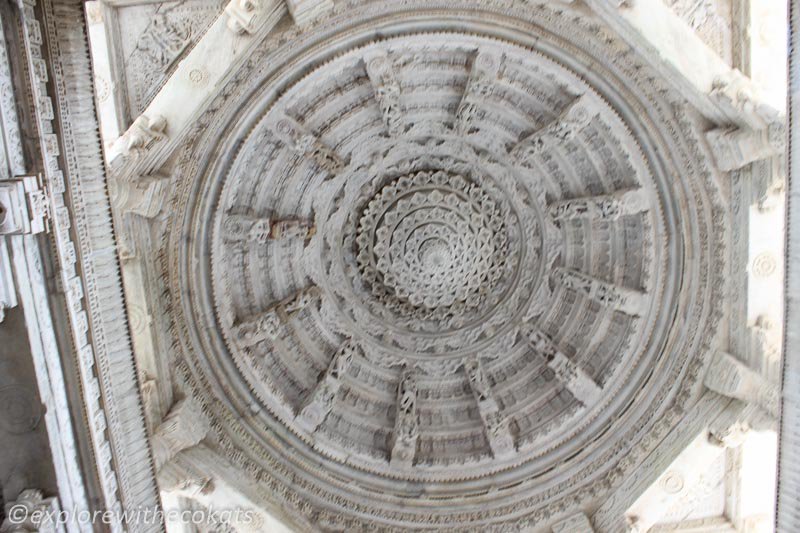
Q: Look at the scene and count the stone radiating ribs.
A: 12